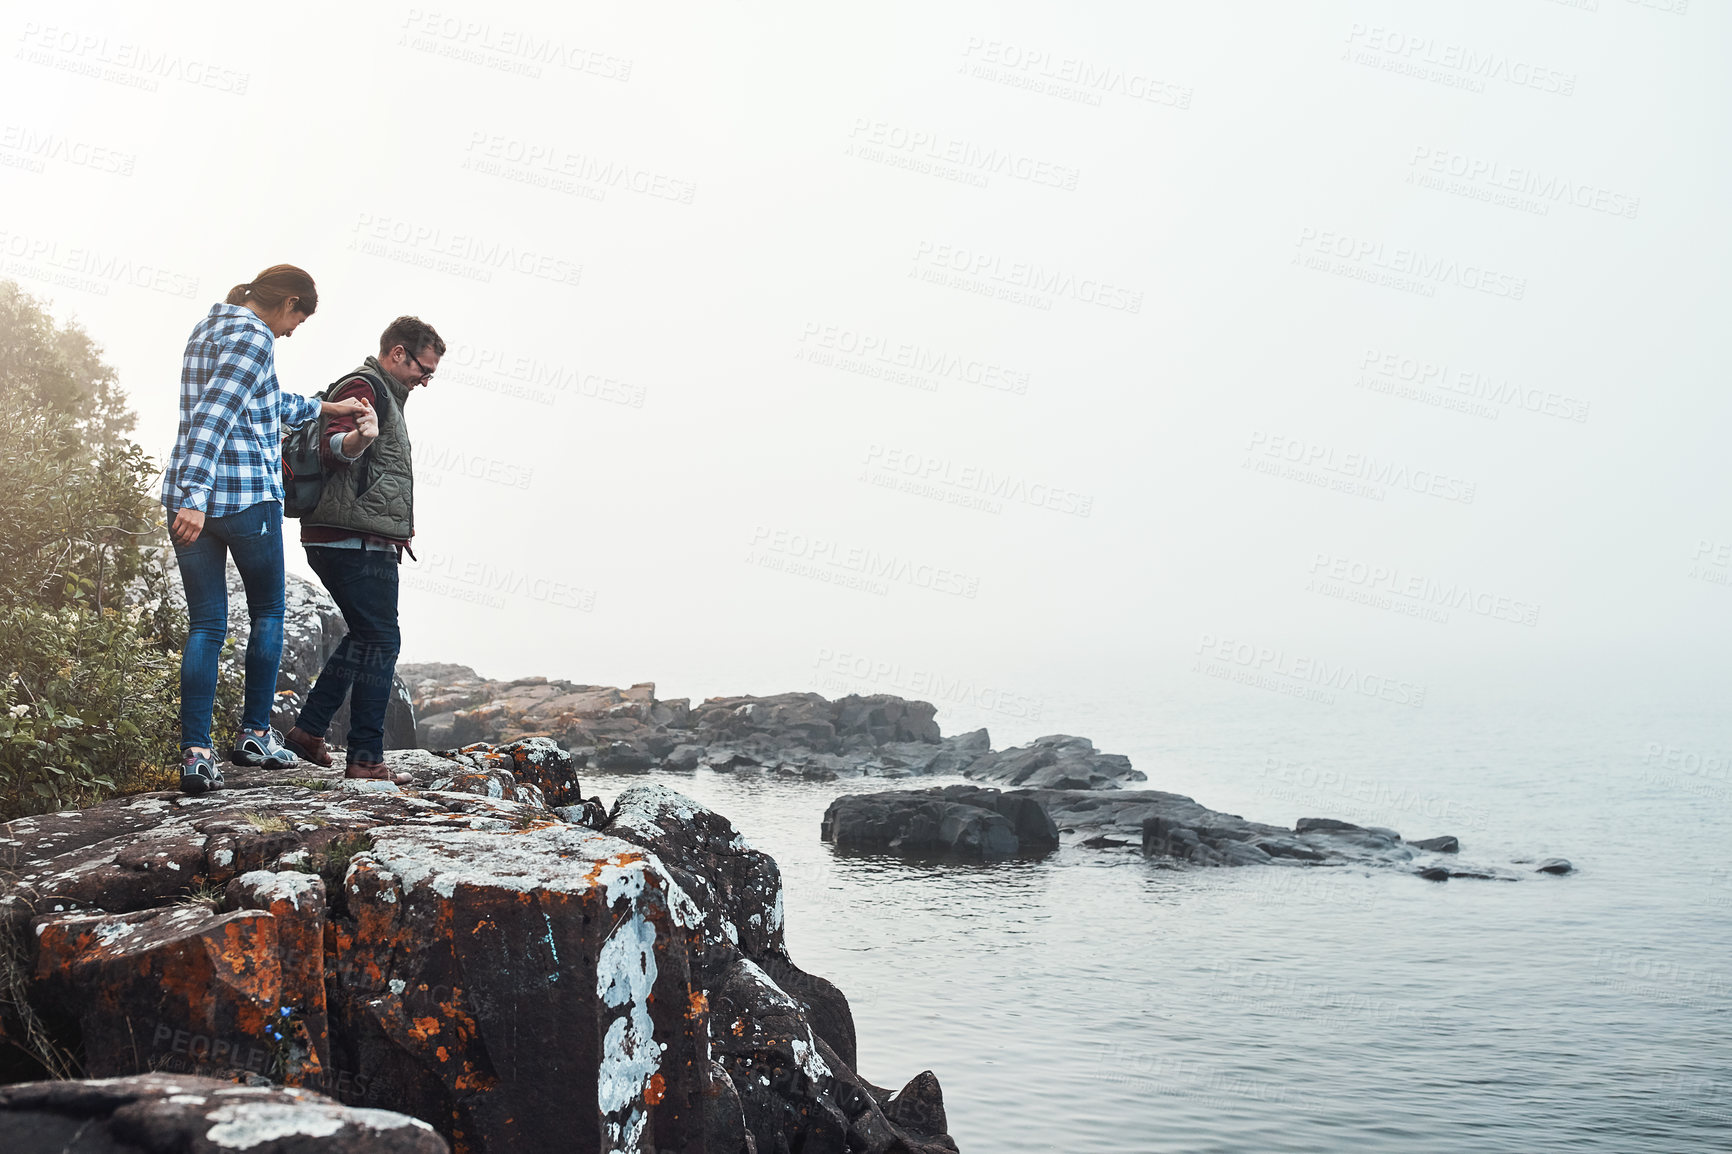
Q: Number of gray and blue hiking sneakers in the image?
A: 2